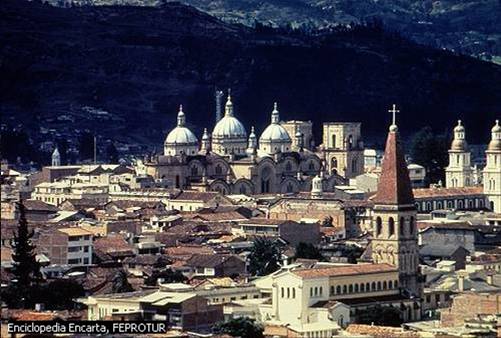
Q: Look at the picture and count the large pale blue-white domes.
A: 3